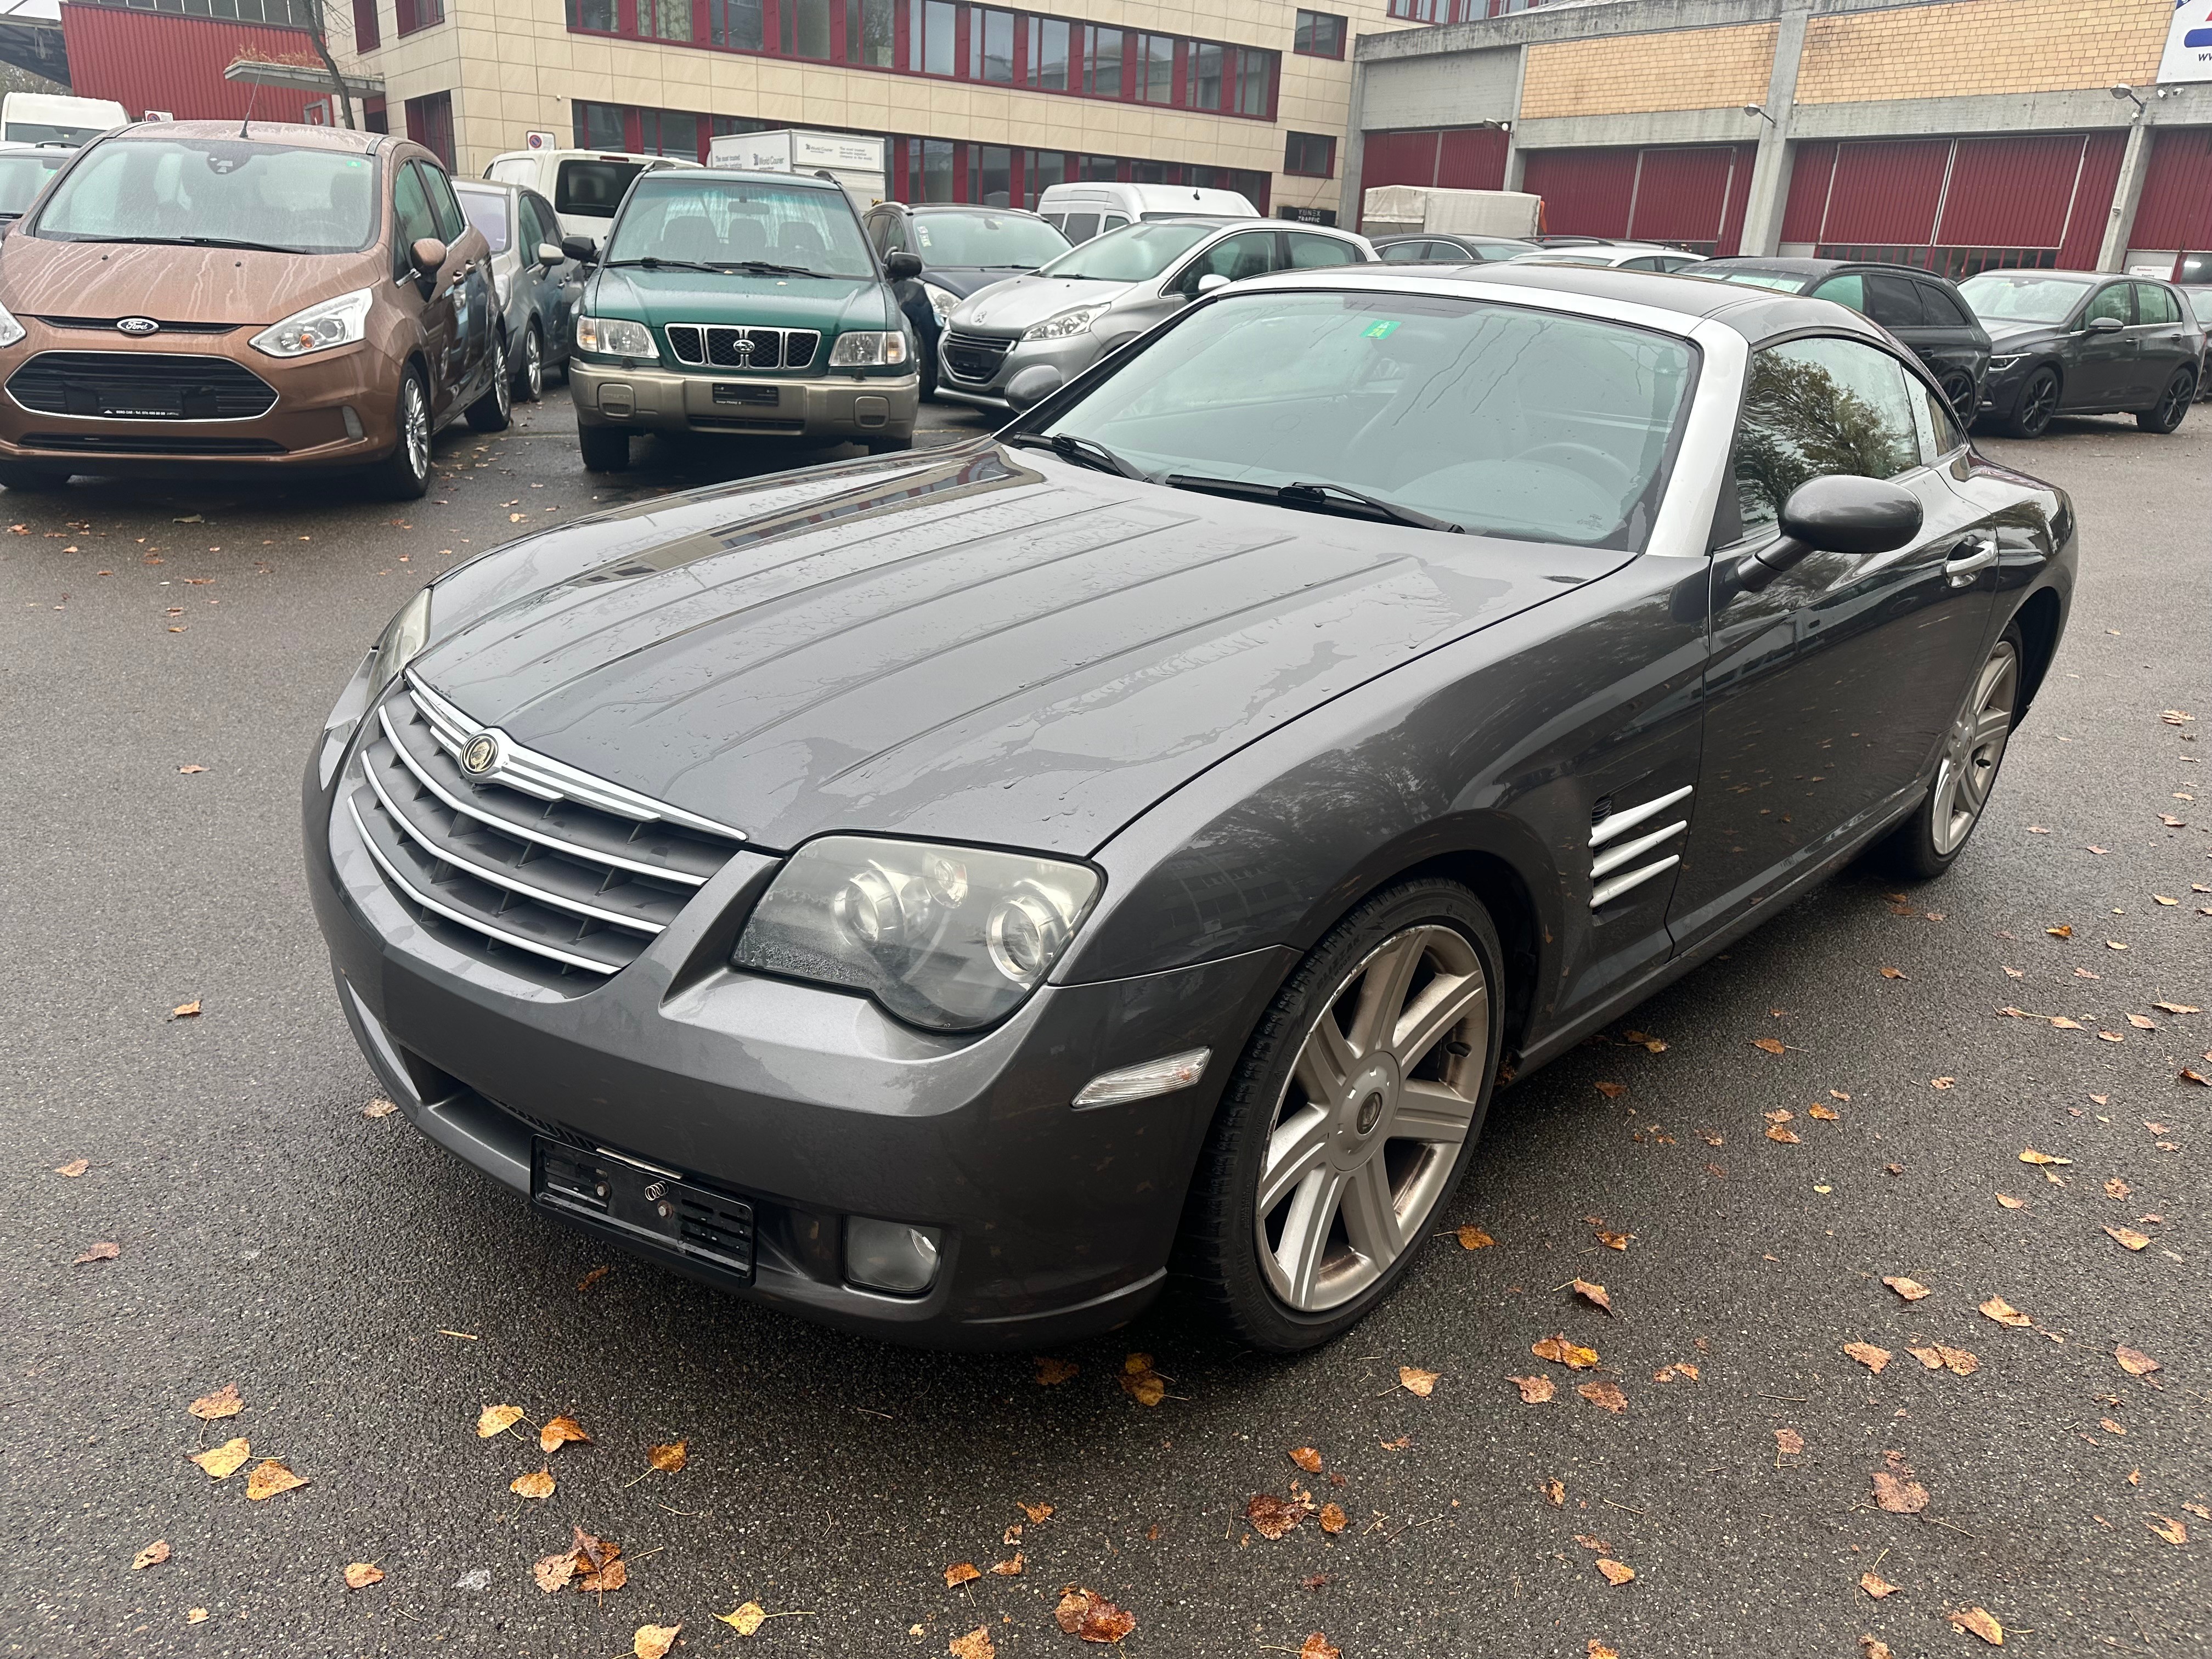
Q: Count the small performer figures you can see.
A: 0